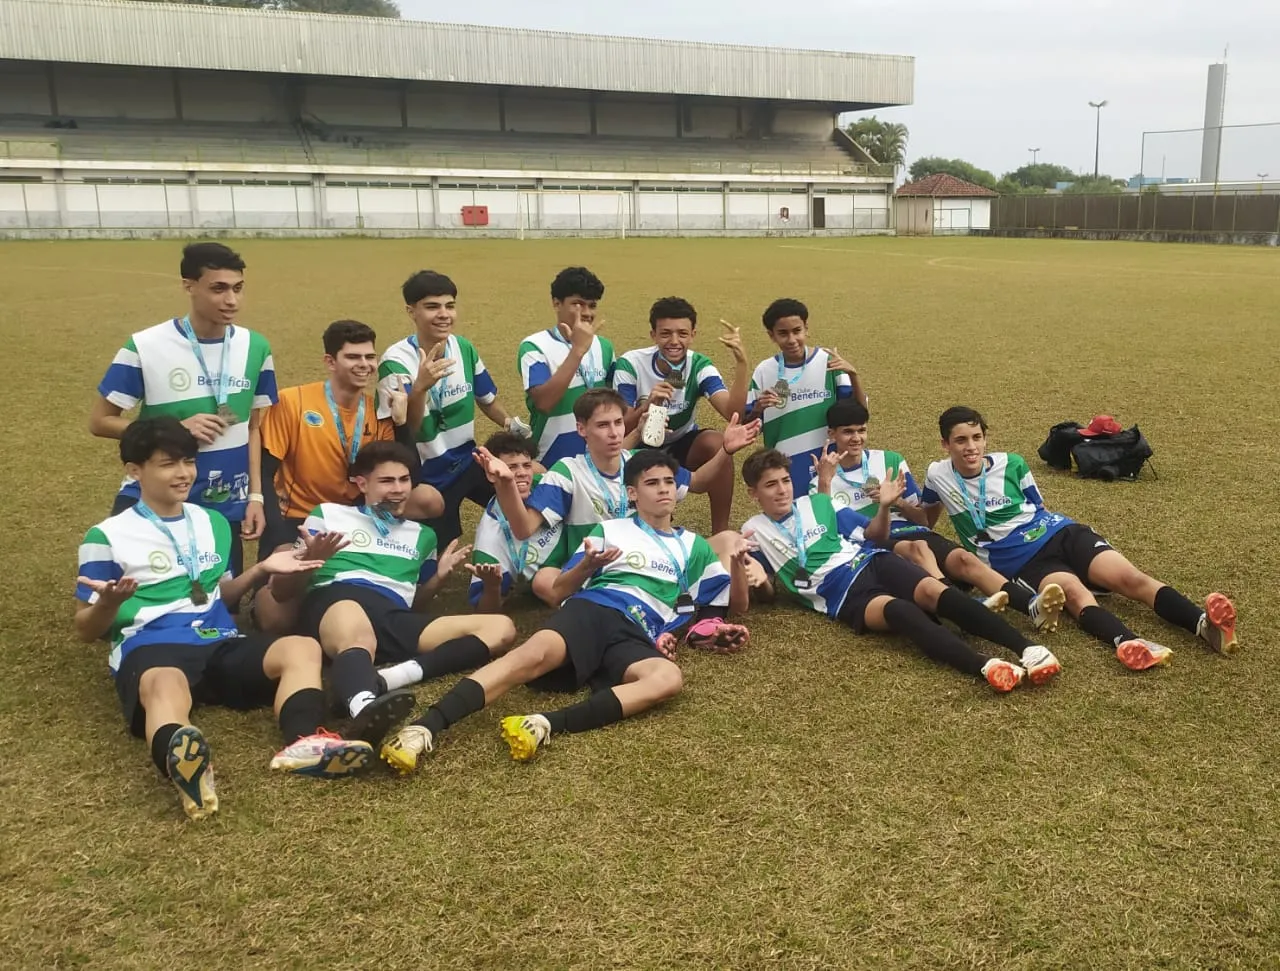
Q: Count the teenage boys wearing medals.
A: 14